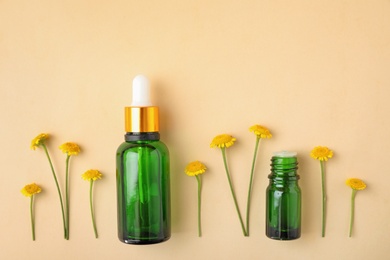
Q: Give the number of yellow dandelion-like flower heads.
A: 9